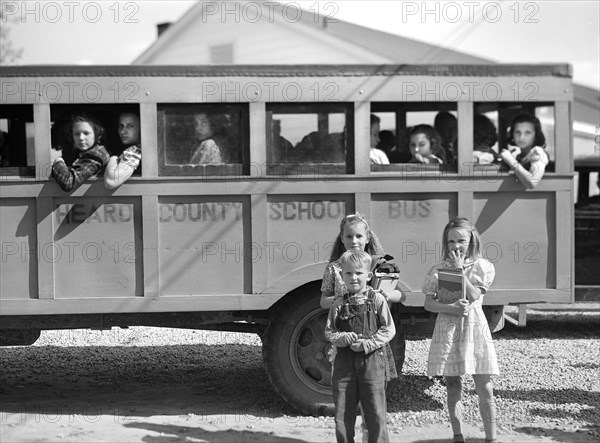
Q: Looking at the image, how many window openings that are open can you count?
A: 4